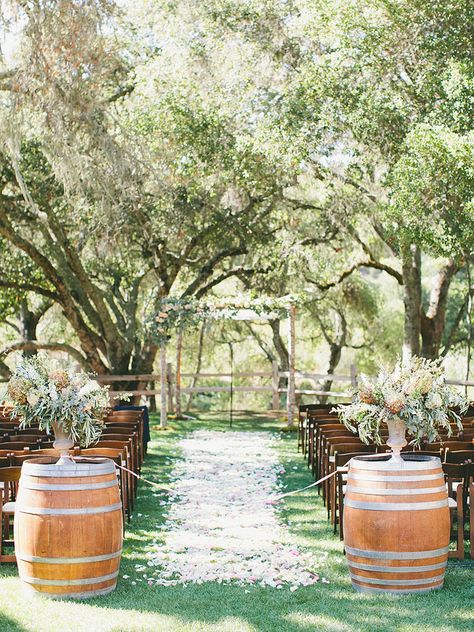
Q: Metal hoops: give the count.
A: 14